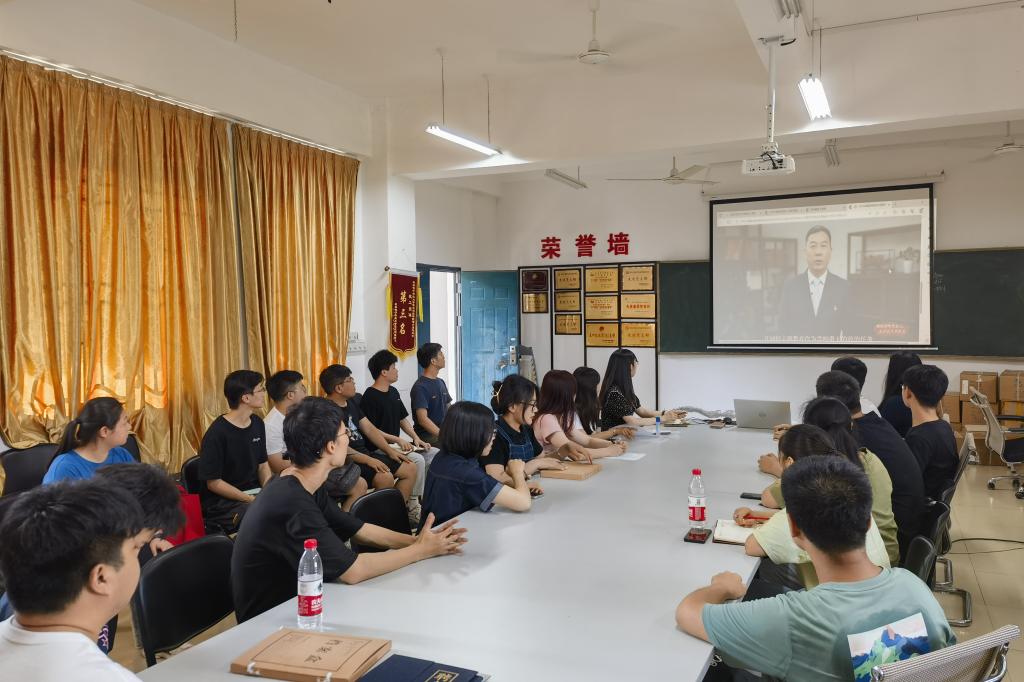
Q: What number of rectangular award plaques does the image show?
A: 11